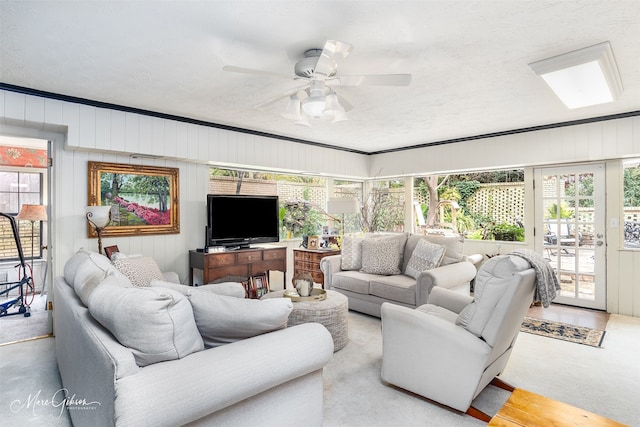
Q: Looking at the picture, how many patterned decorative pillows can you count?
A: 4